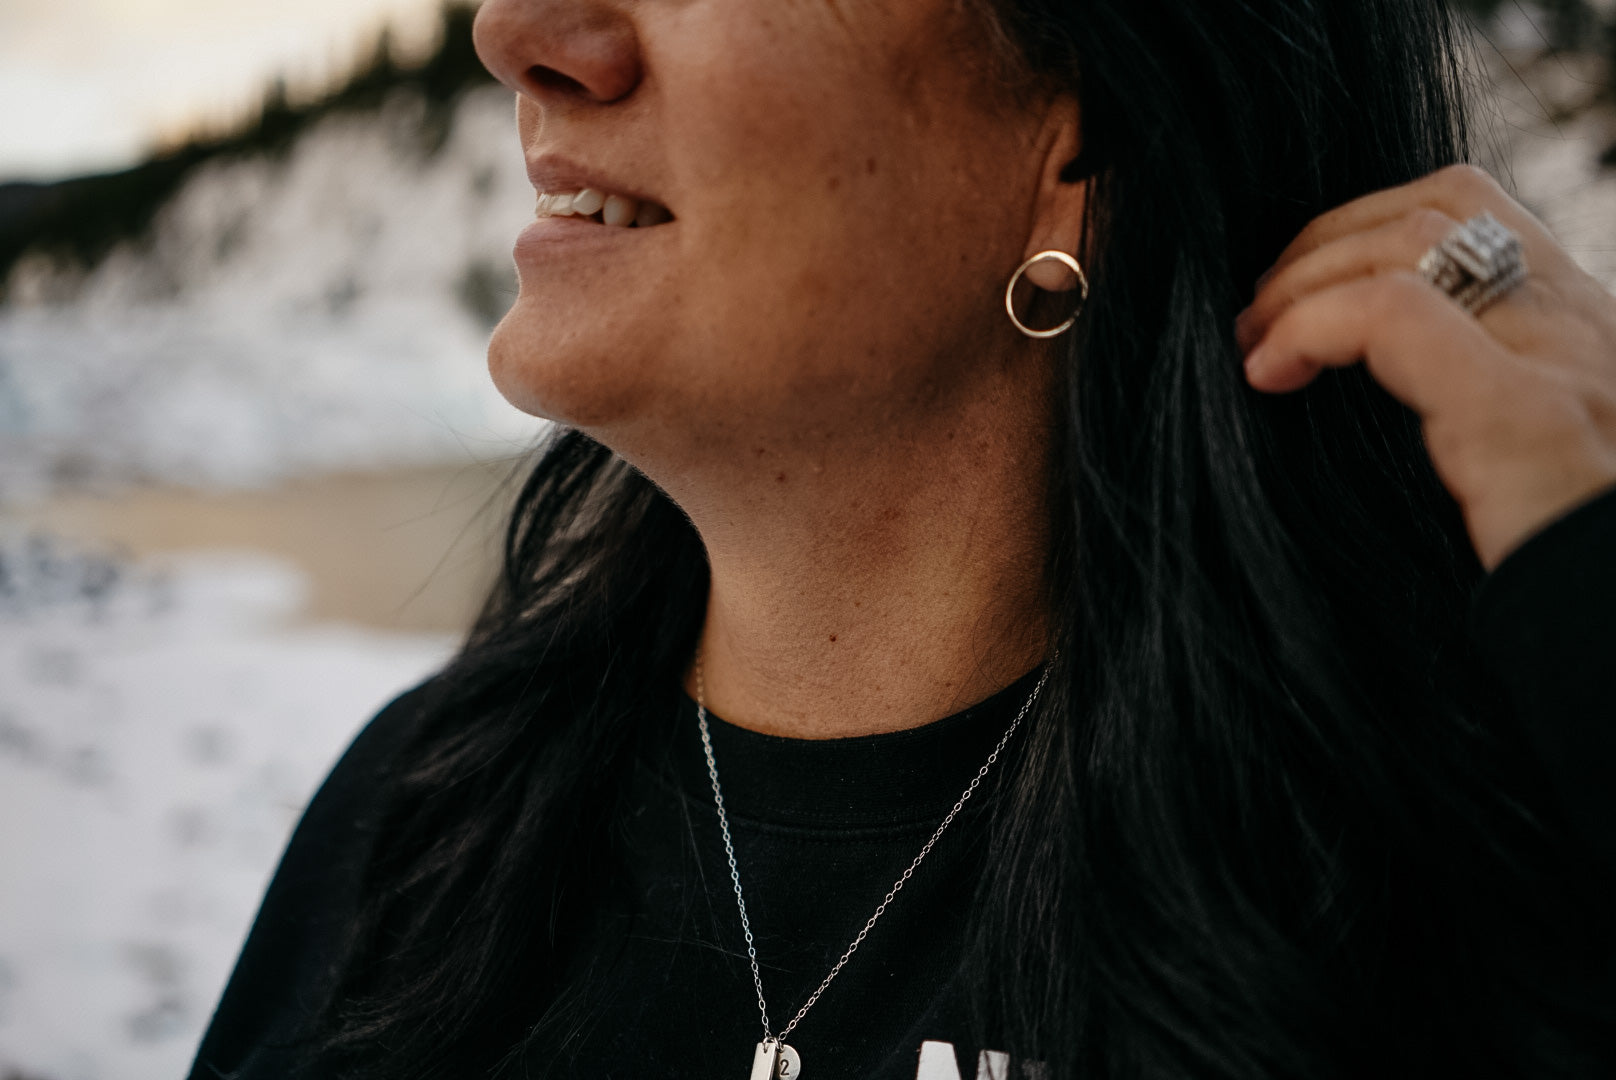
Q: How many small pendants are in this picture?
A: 2